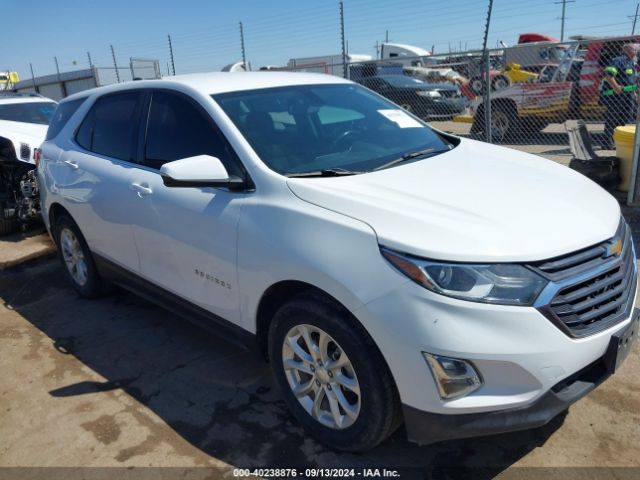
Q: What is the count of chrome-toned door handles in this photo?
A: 0